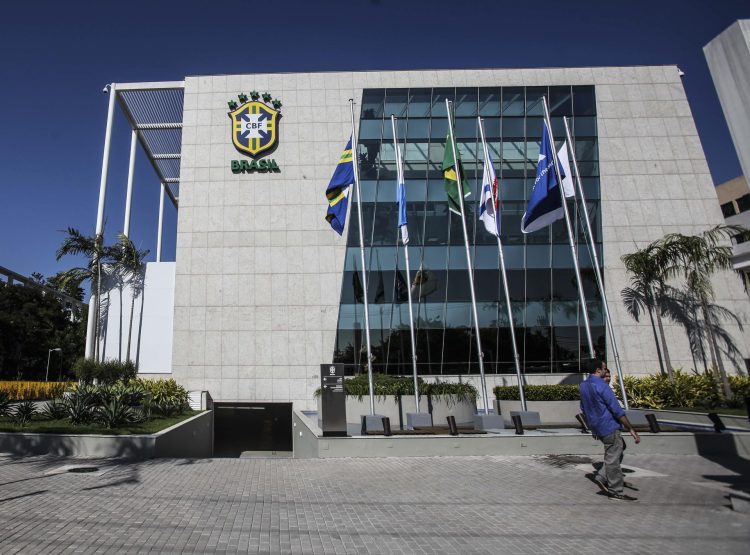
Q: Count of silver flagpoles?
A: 6